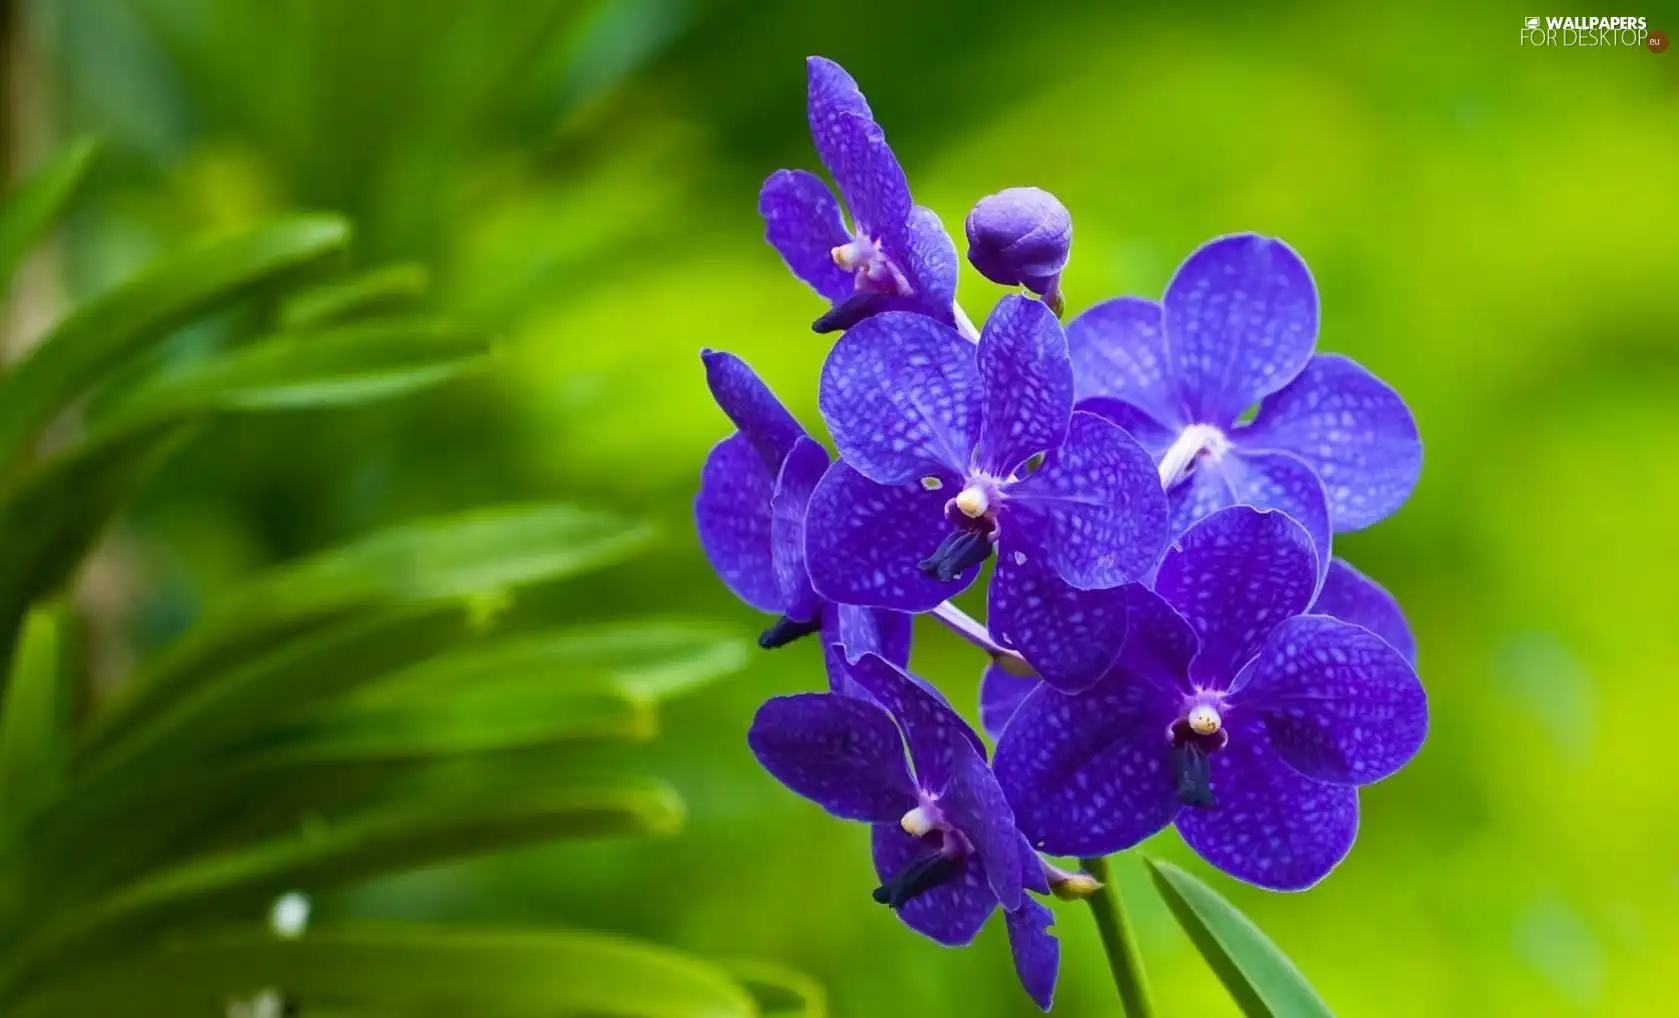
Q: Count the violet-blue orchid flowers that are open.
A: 6